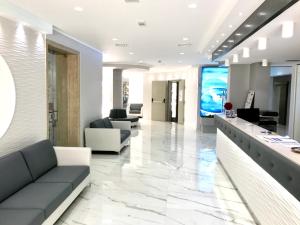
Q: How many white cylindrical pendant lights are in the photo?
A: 6